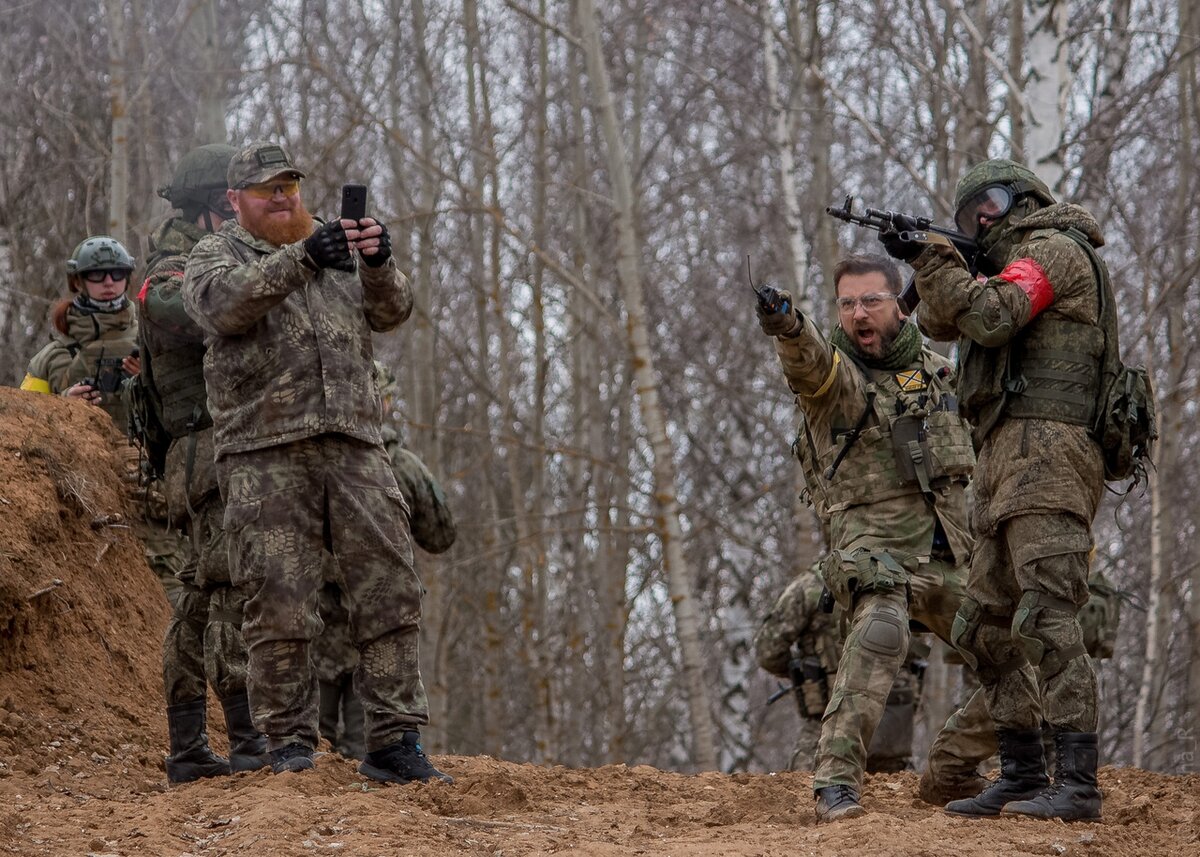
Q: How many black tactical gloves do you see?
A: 3